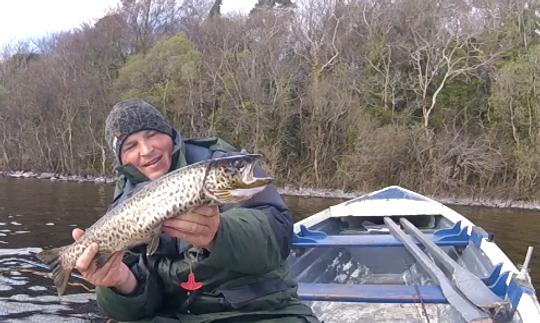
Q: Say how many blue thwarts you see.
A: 2